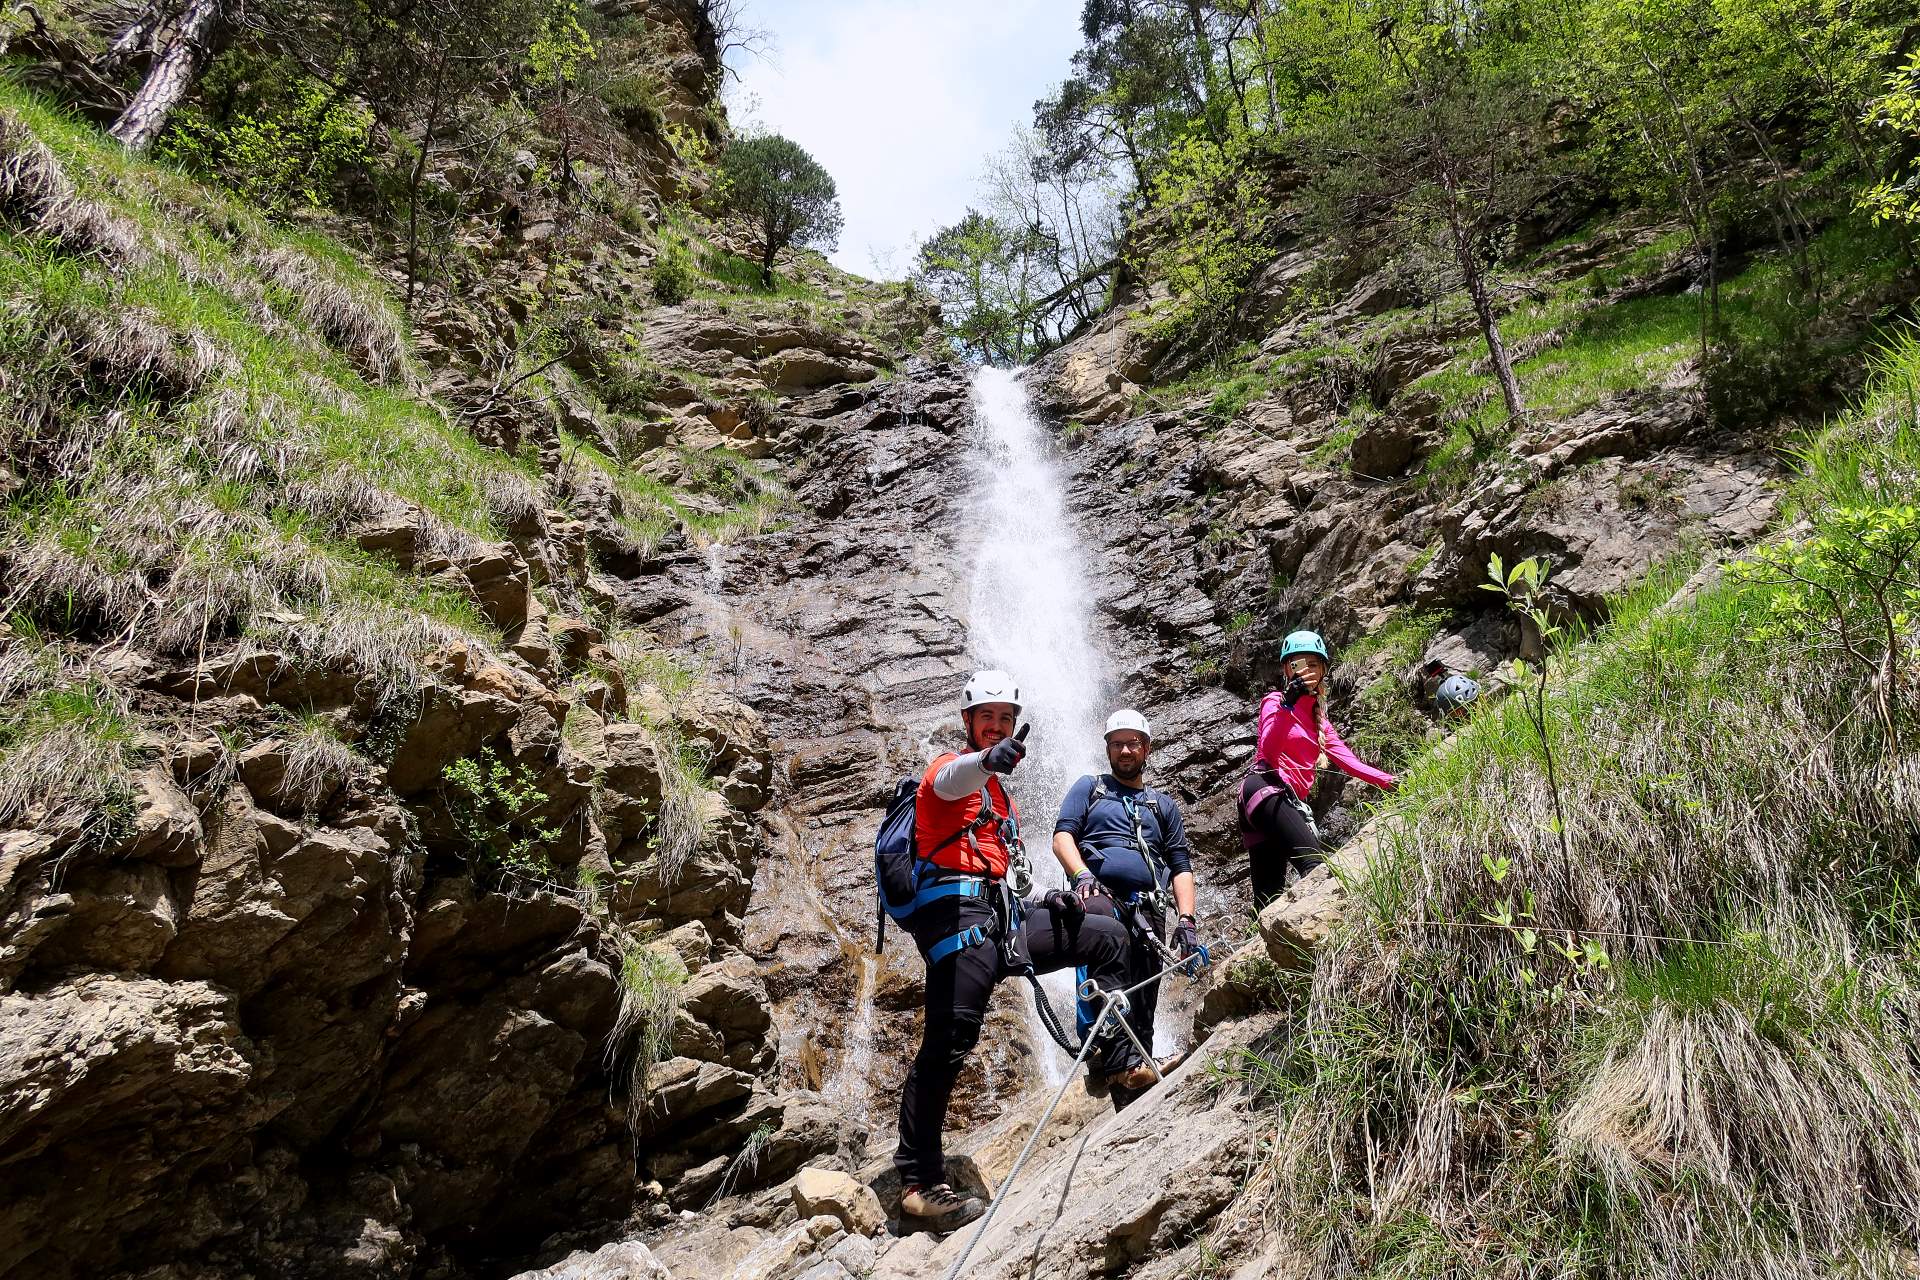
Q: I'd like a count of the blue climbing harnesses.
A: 1